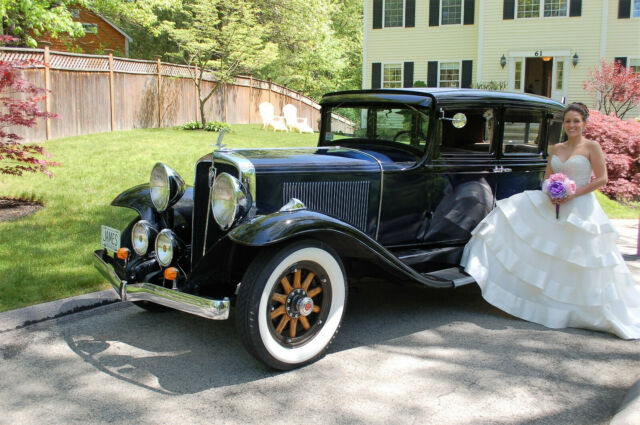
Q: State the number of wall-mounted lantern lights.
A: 2